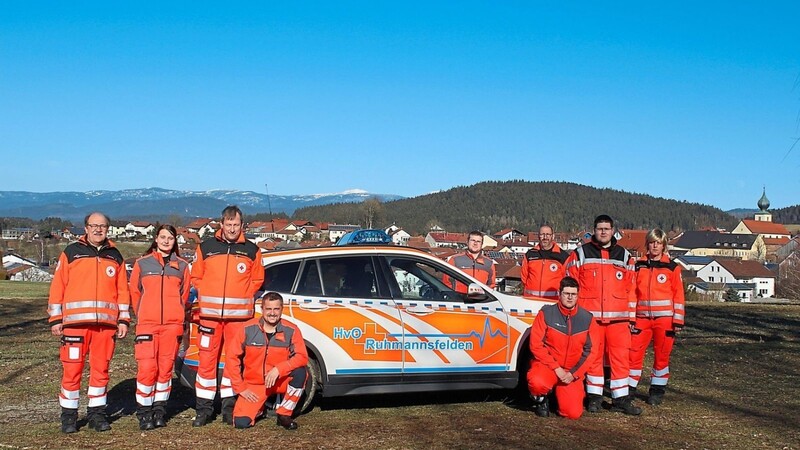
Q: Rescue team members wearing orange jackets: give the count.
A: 9